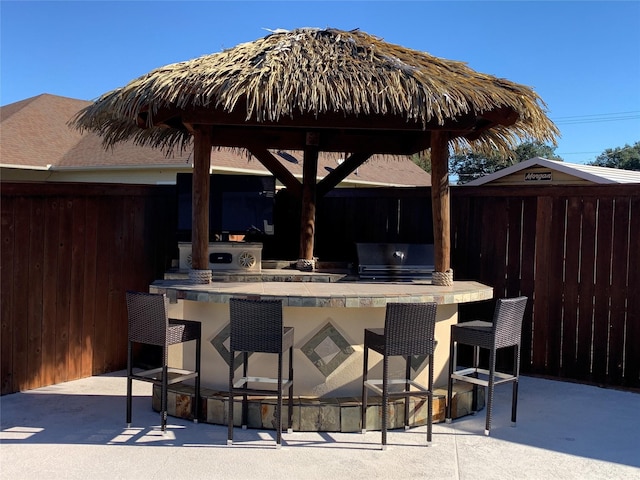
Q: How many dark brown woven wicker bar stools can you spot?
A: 4